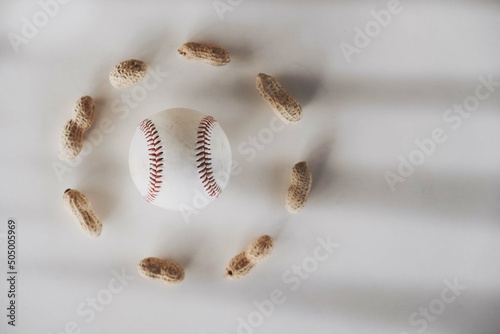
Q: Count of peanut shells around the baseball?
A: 8